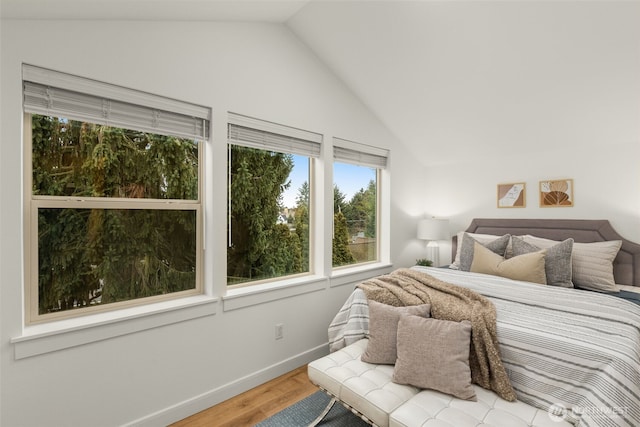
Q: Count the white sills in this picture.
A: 3